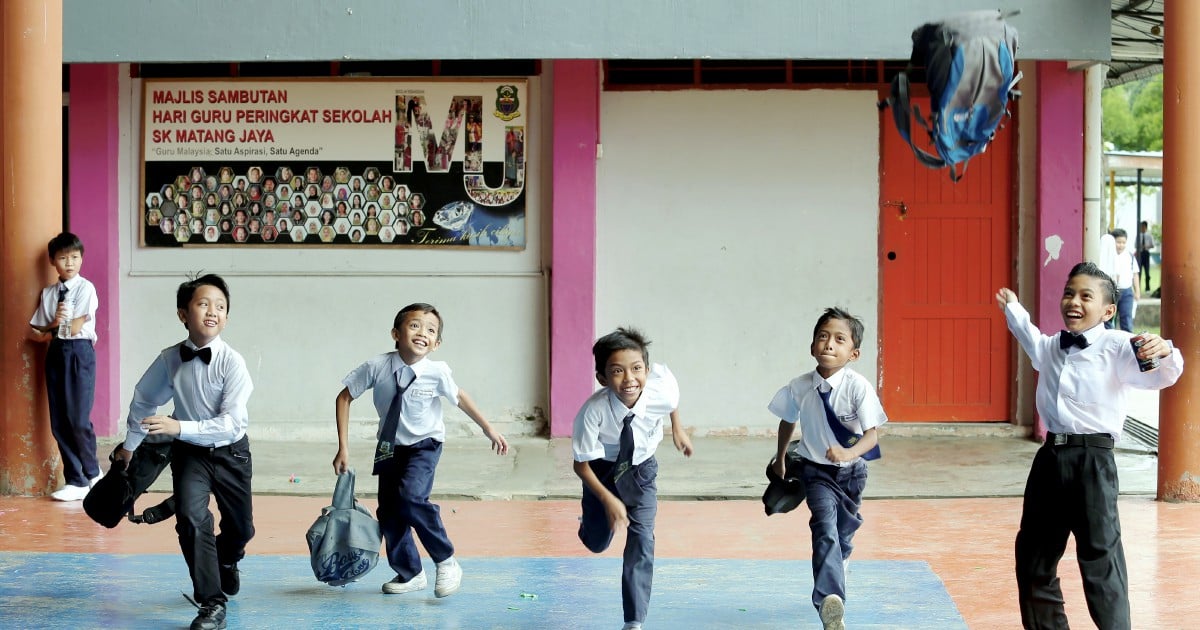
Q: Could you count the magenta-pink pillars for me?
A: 3